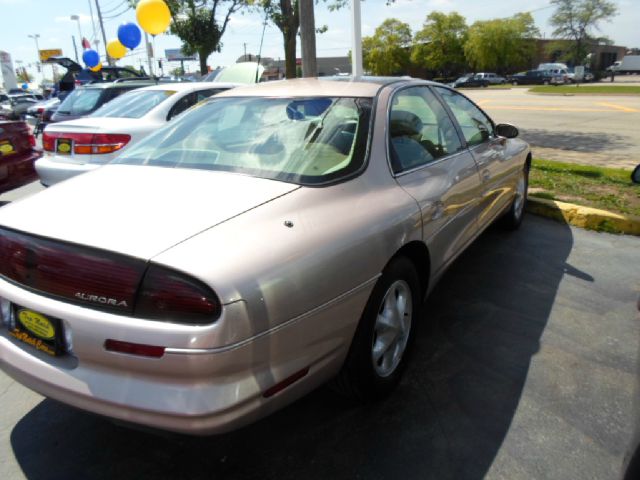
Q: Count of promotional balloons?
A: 5